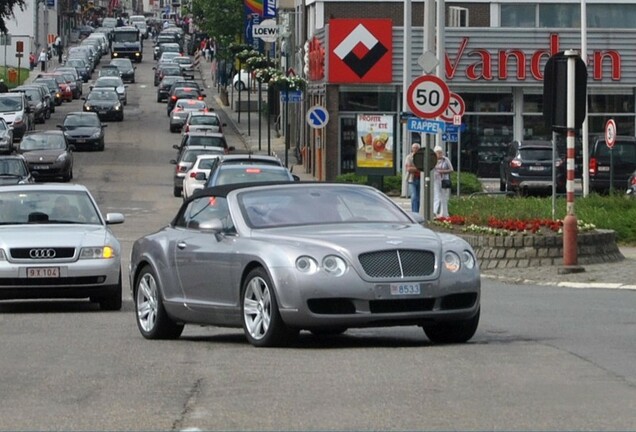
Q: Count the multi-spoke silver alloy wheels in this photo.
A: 2